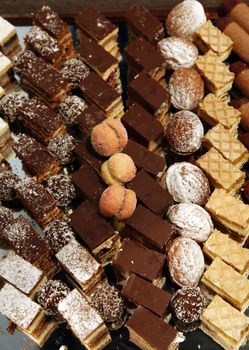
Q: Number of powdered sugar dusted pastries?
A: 11